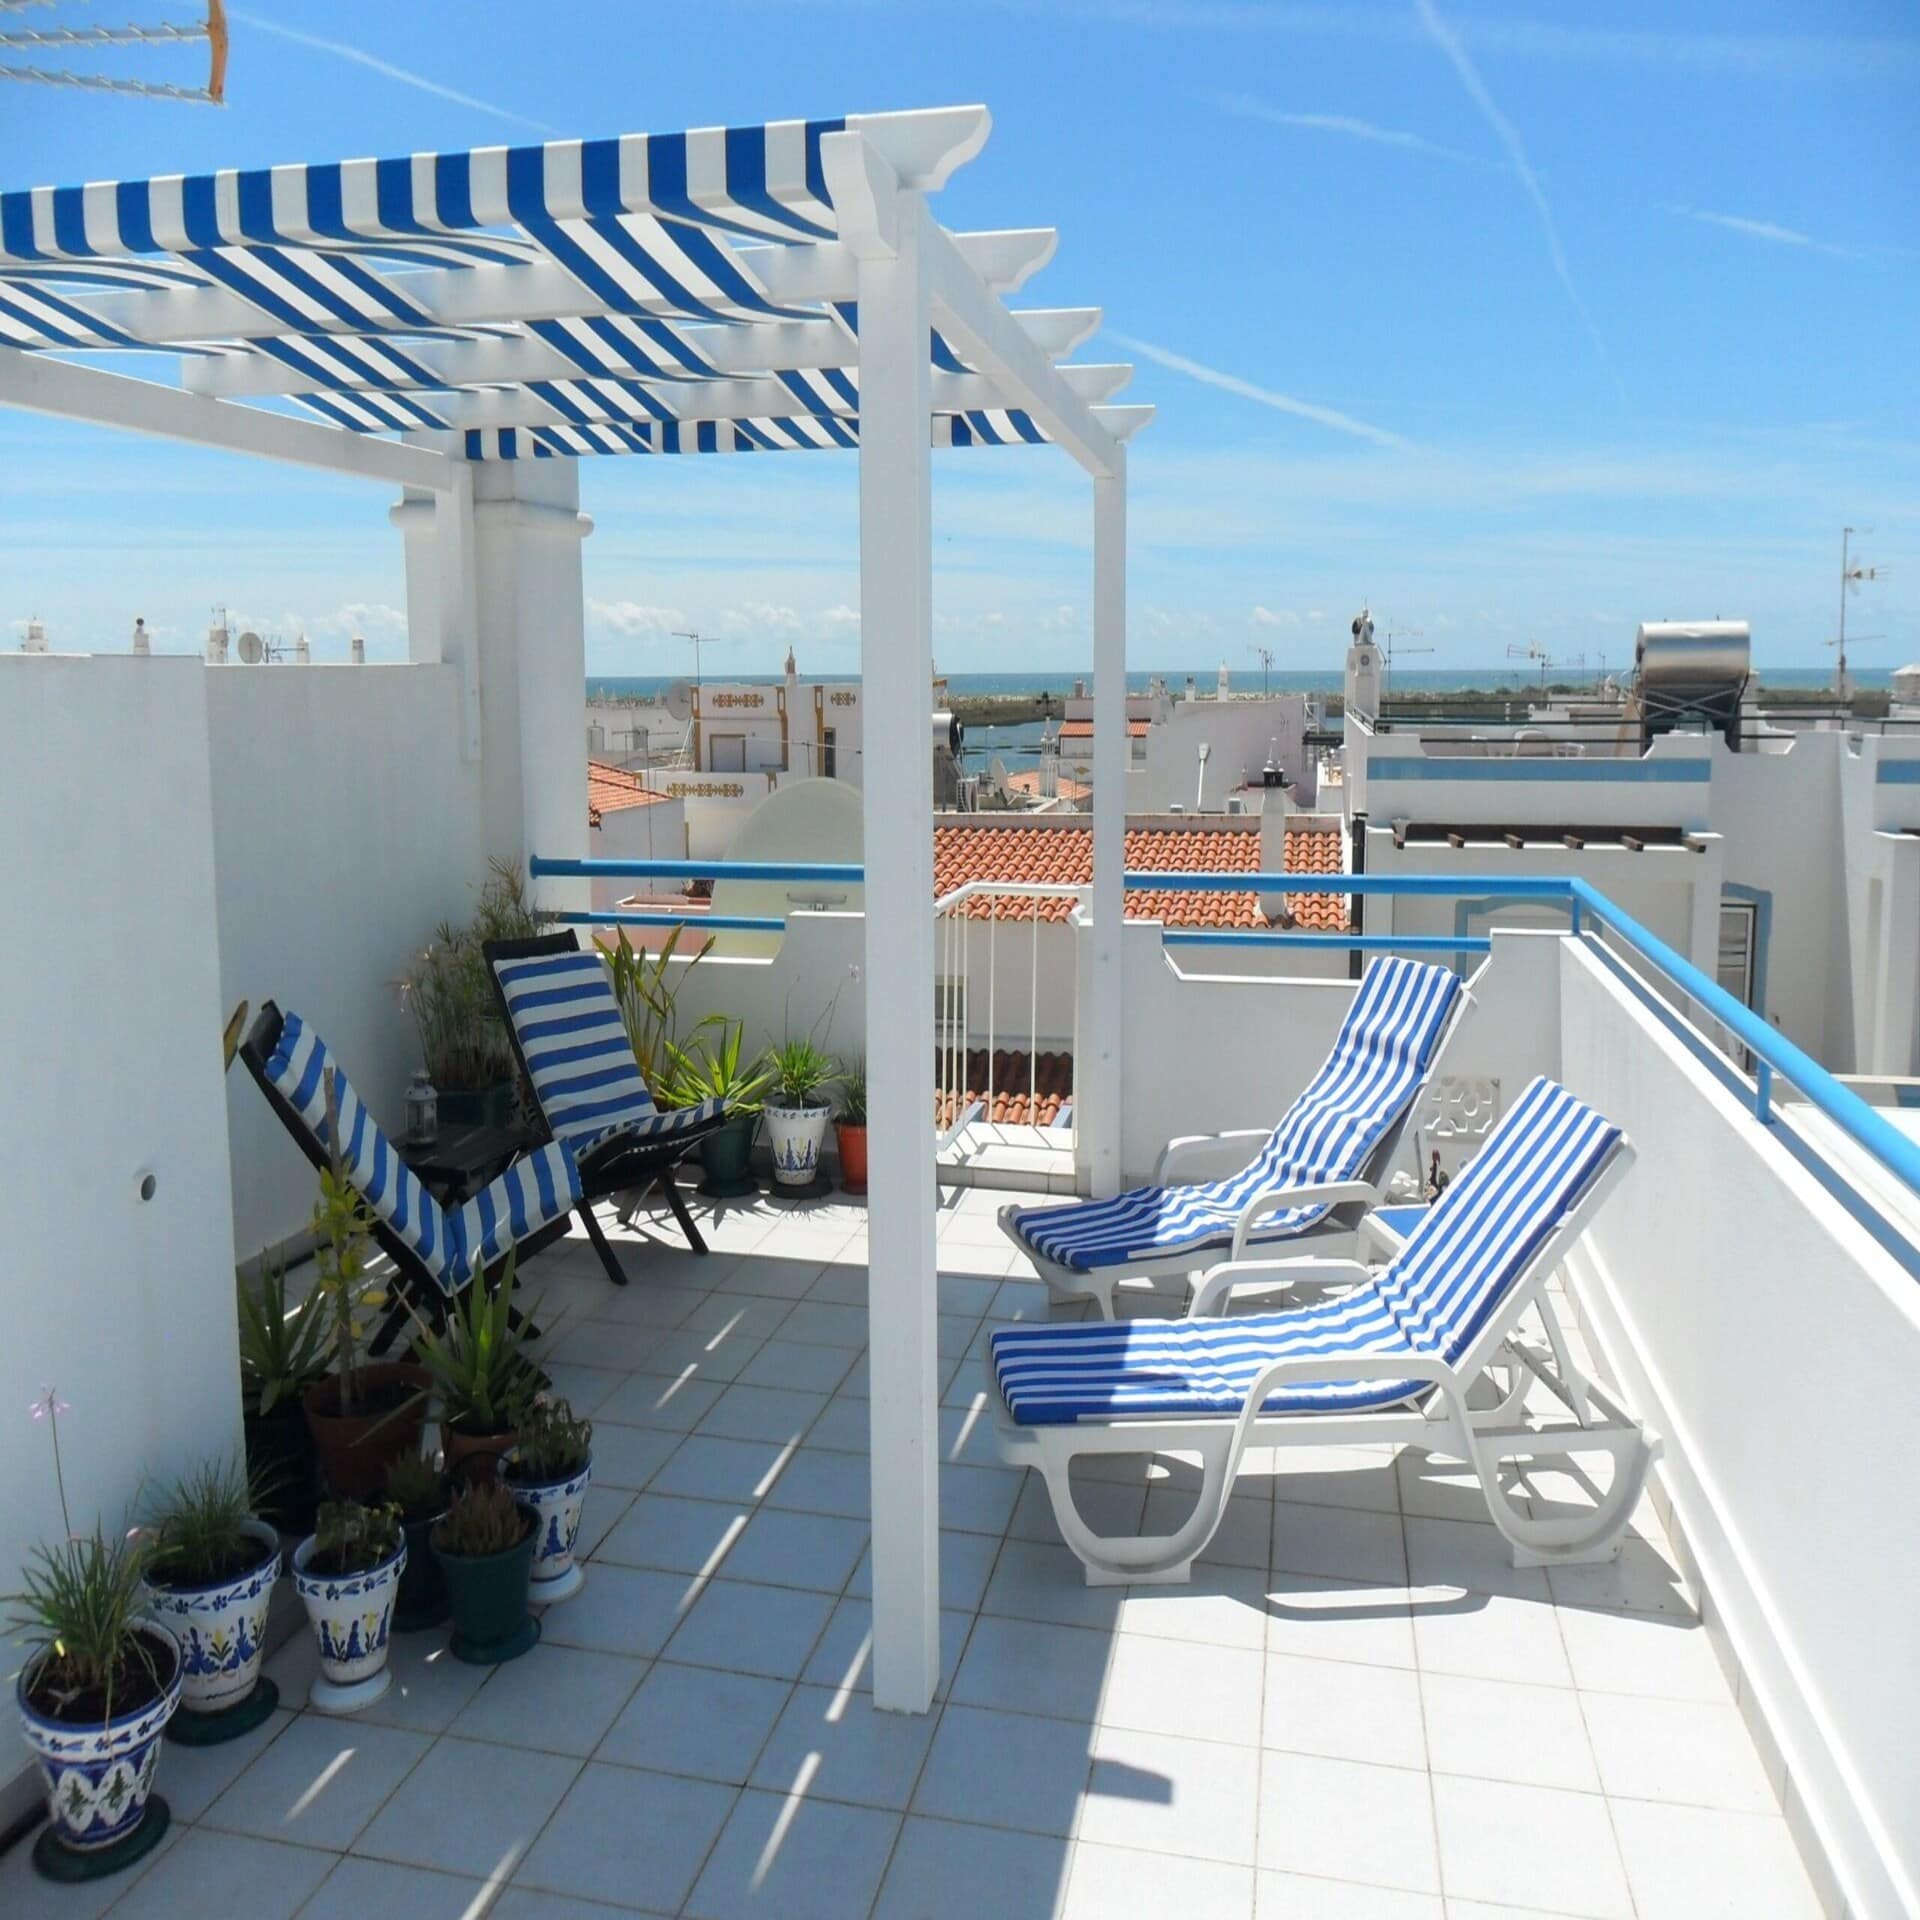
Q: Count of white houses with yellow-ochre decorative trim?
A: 1